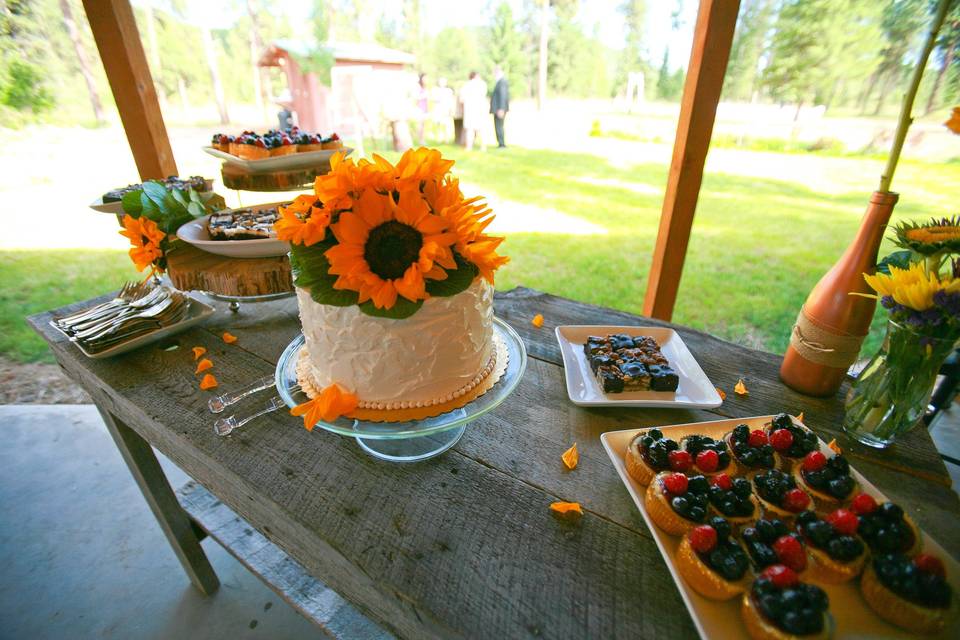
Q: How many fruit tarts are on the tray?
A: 14